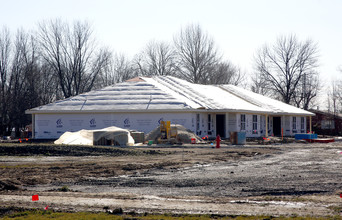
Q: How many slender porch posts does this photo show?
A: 2